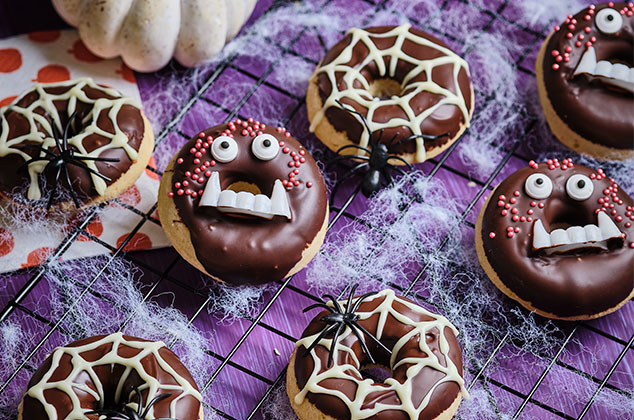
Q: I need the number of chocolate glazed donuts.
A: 7